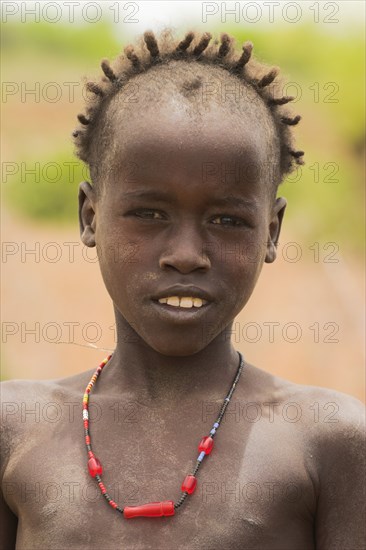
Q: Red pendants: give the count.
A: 4